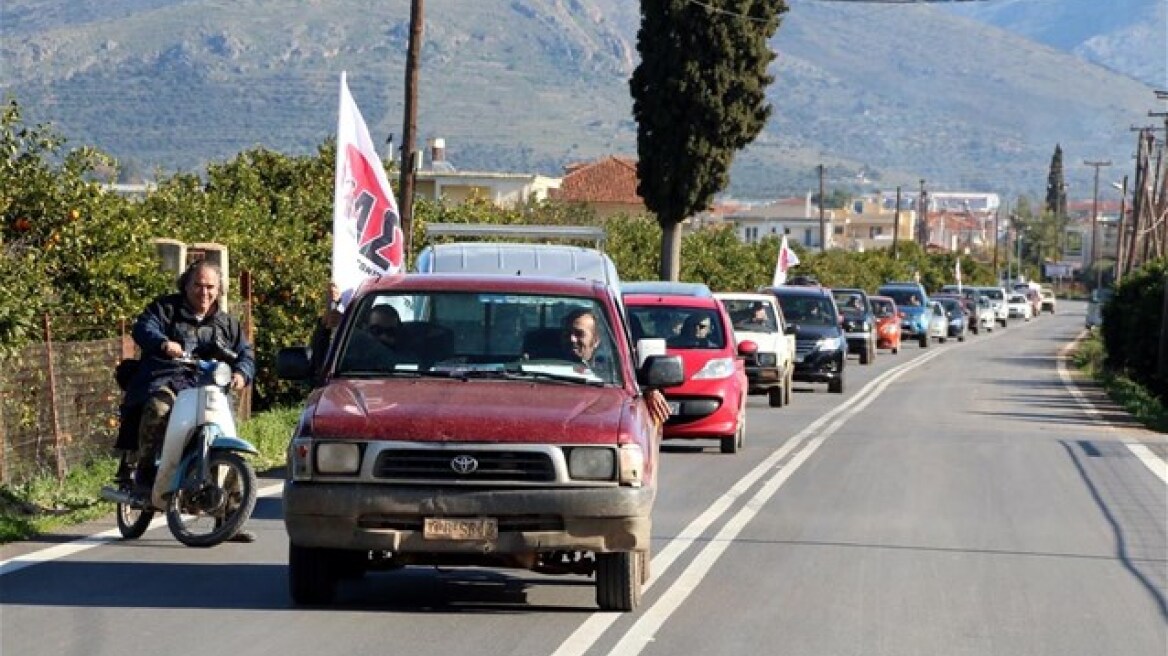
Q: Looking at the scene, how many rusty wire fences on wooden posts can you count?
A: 1